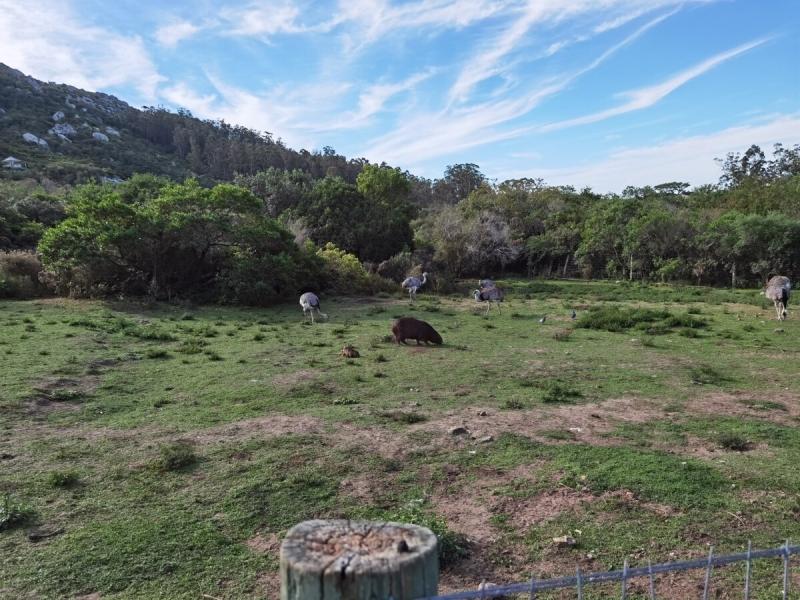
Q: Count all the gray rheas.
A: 5